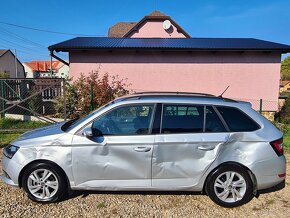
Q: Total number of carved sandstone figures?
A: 0